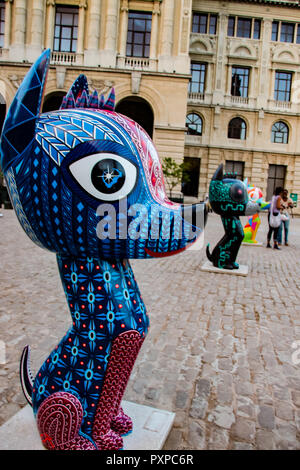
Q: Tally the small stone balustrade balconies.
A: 5